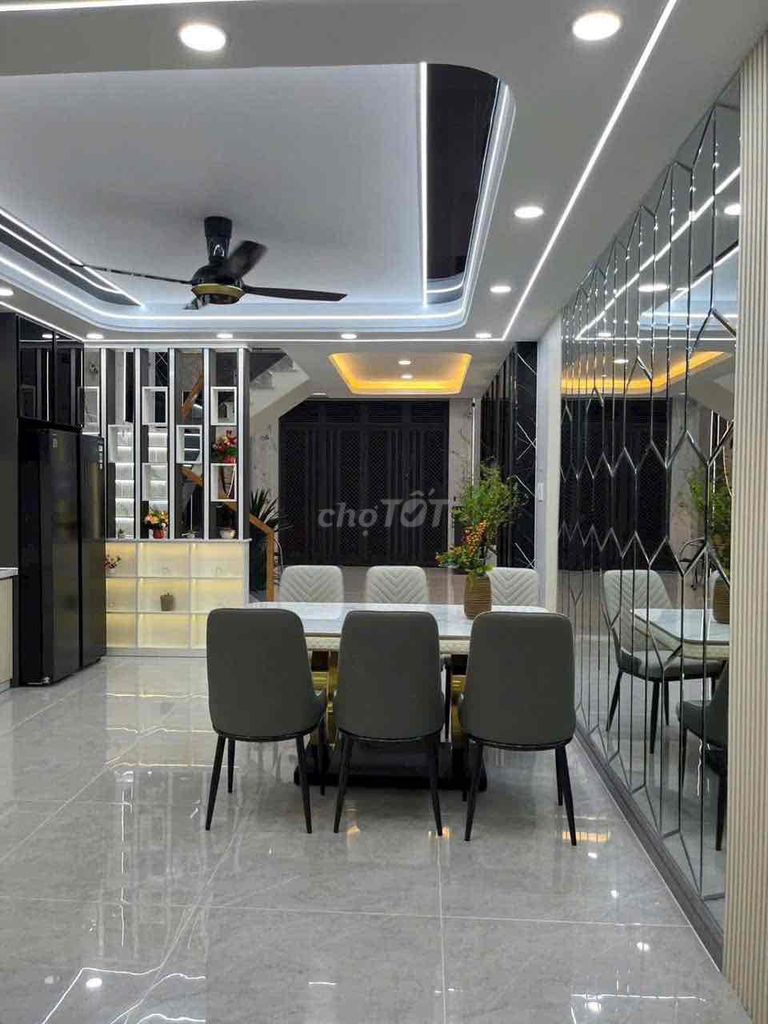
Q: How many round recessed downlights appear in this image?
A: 11